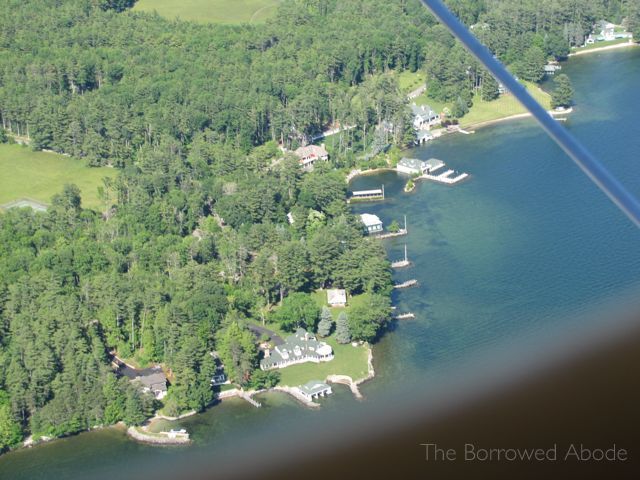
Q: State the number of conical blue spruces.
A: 2